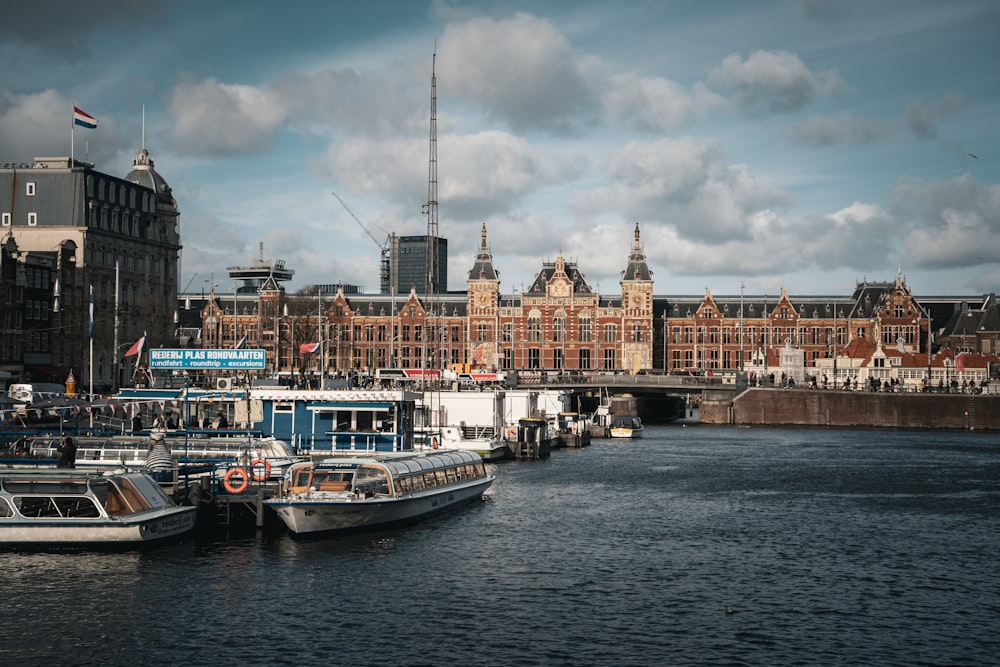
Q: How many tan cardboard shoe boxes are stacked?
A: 0